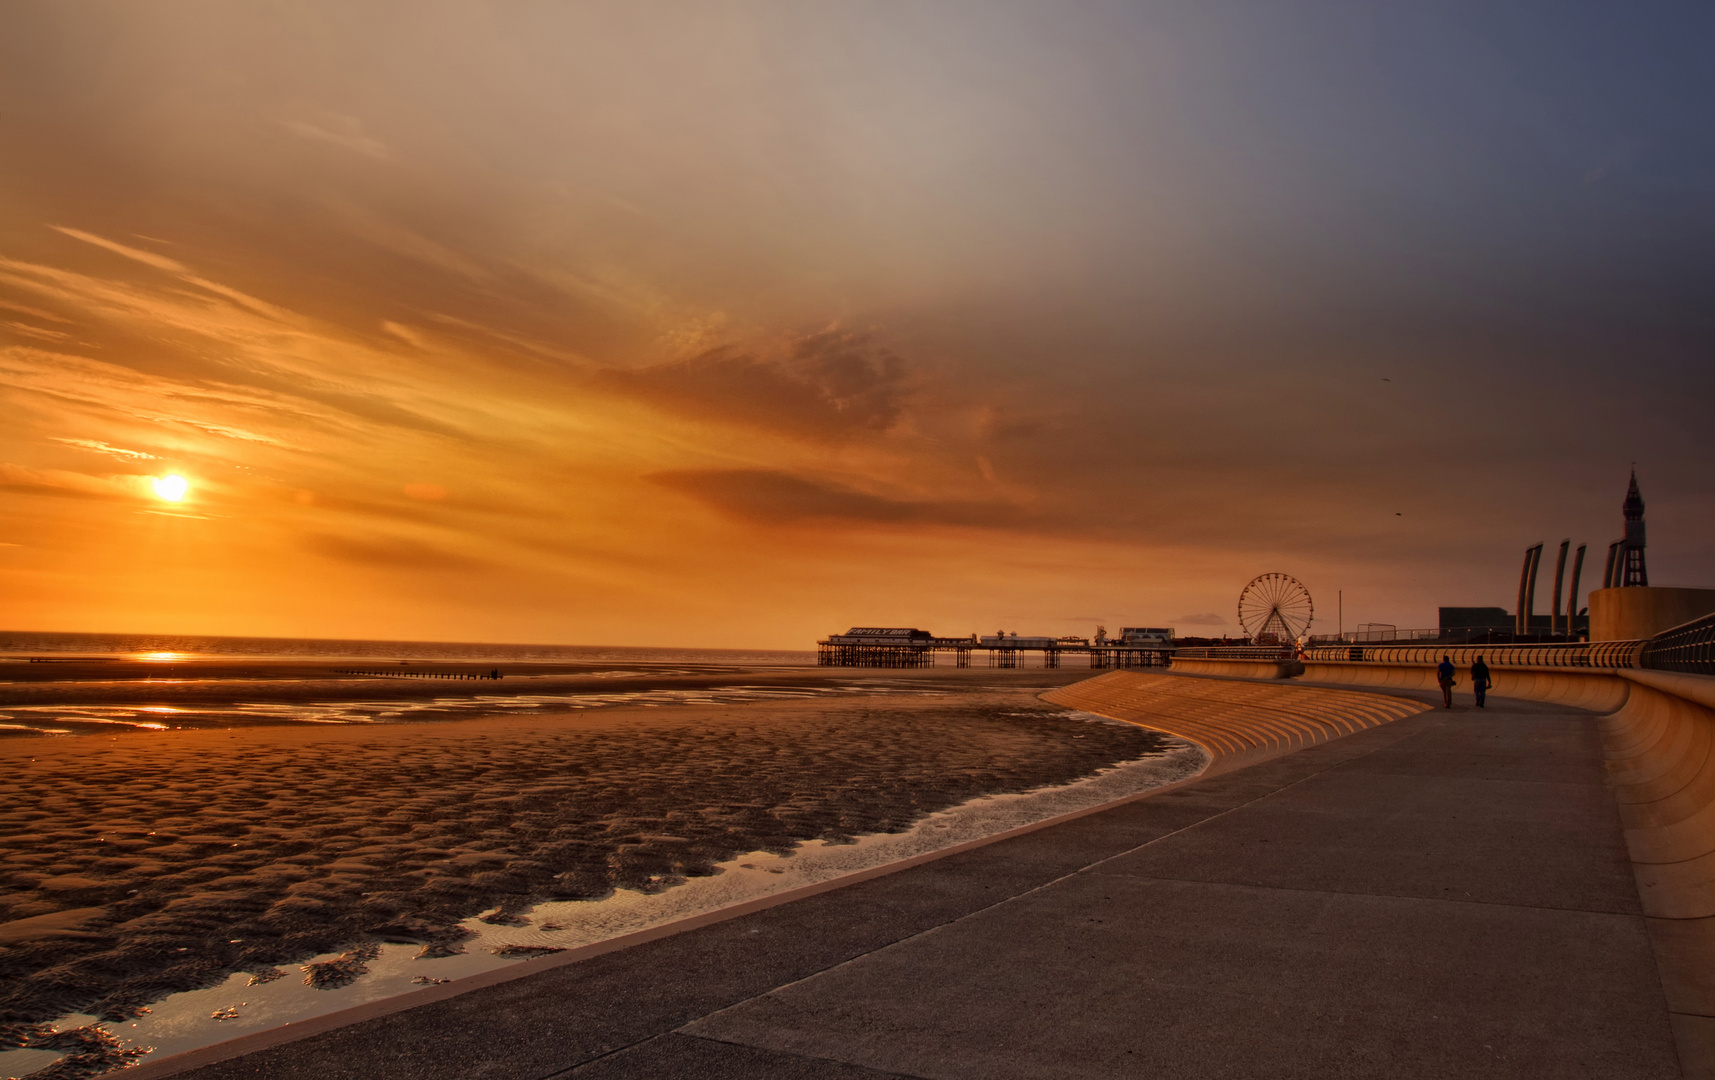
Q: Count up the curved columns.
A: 6